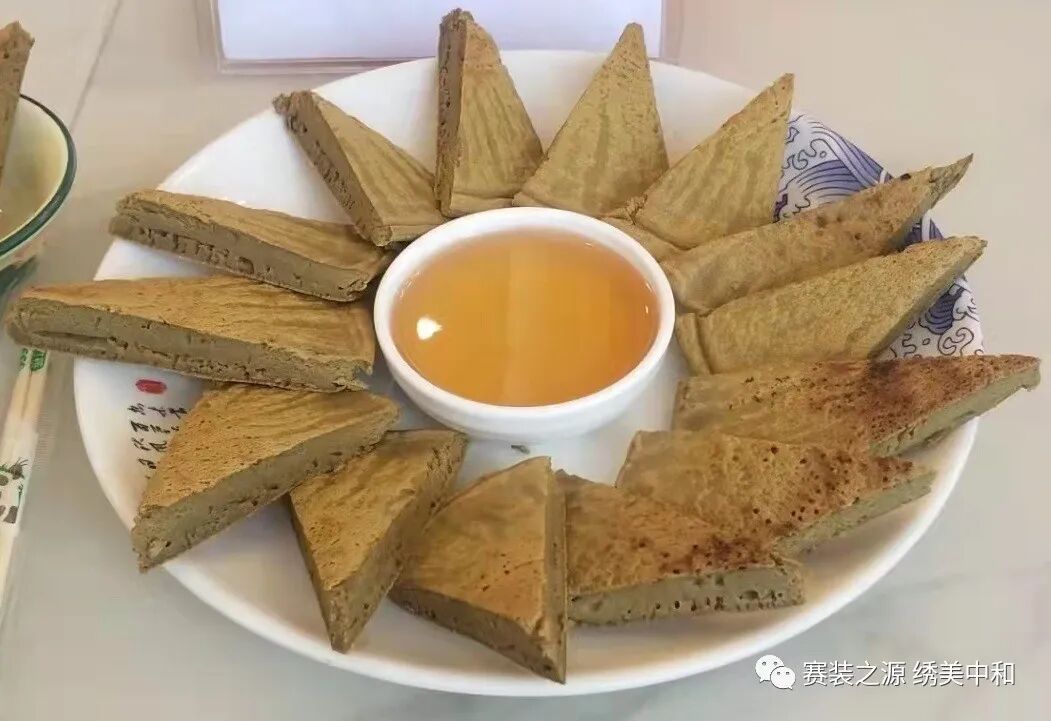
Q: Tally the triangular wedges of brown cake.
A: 14